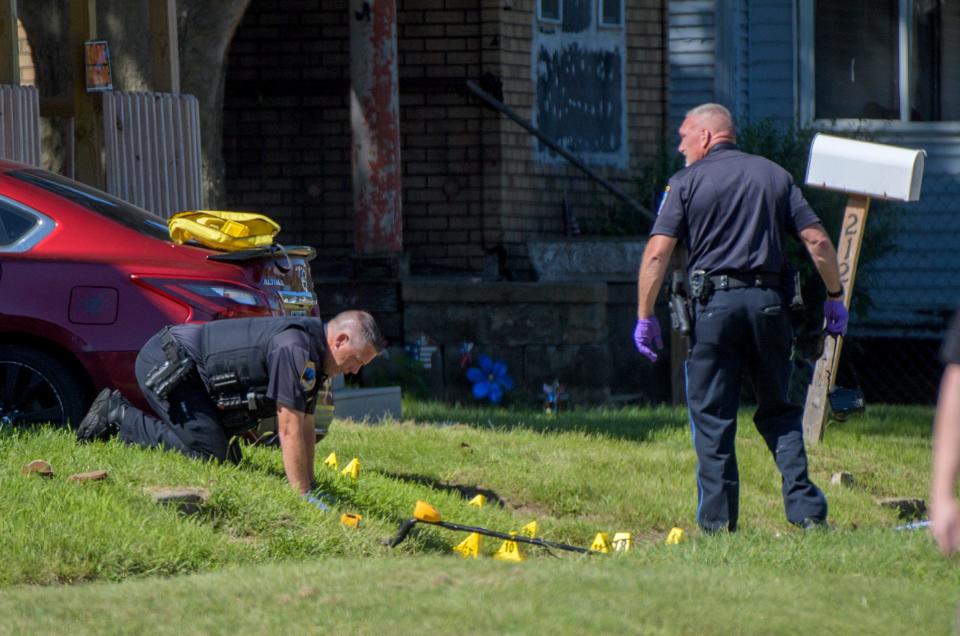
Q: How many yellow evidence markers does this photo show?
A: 9